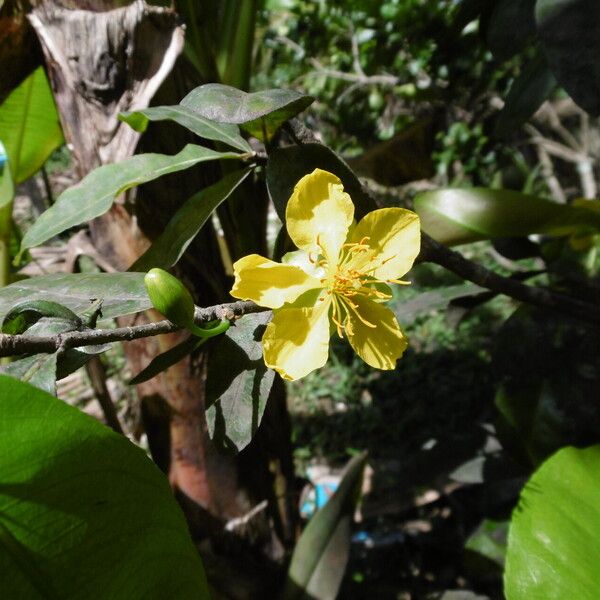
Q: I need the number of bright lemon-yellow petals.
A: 5